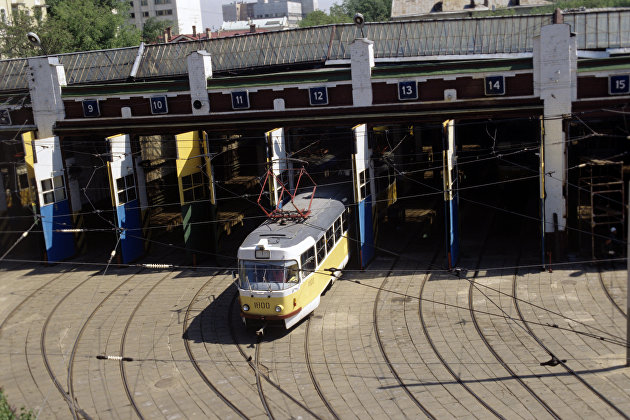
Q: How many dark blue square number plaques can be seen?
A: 7